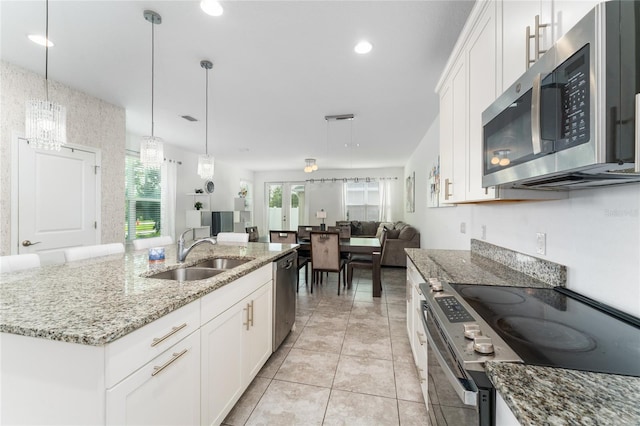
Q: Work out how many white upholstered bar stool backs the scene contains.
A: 4